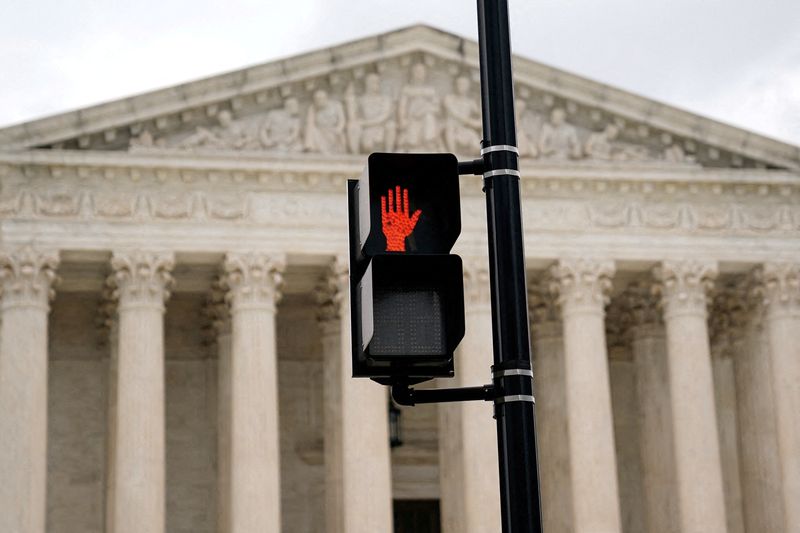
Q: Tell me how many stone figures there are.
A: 9